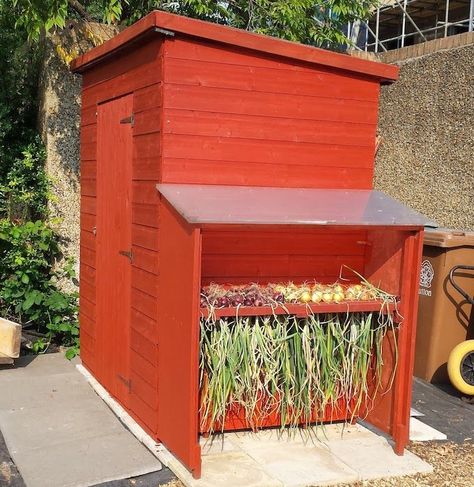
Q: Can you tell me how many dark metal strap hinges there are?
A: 3